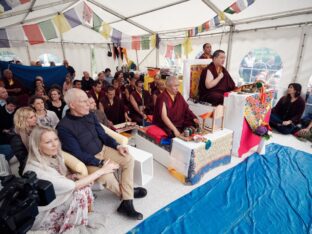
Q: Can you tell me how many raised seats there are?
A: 2